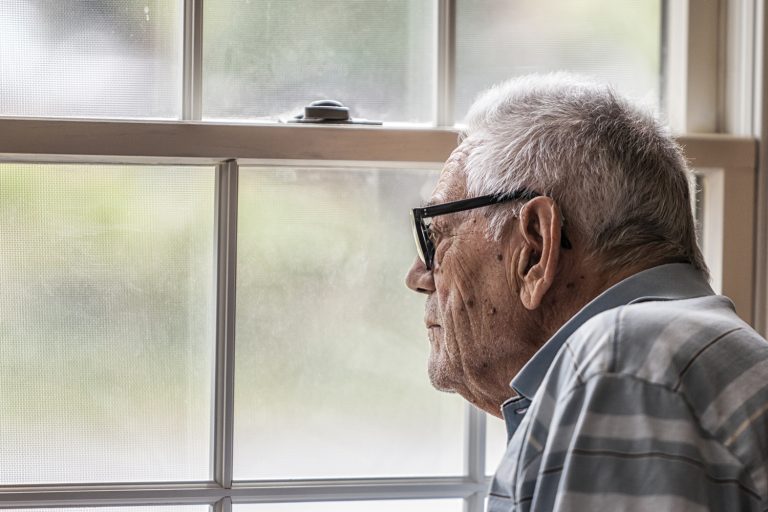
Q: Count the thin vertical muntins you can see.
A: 4